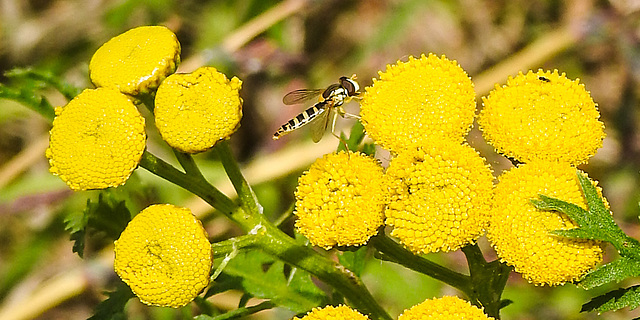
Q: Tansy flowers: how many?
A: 11